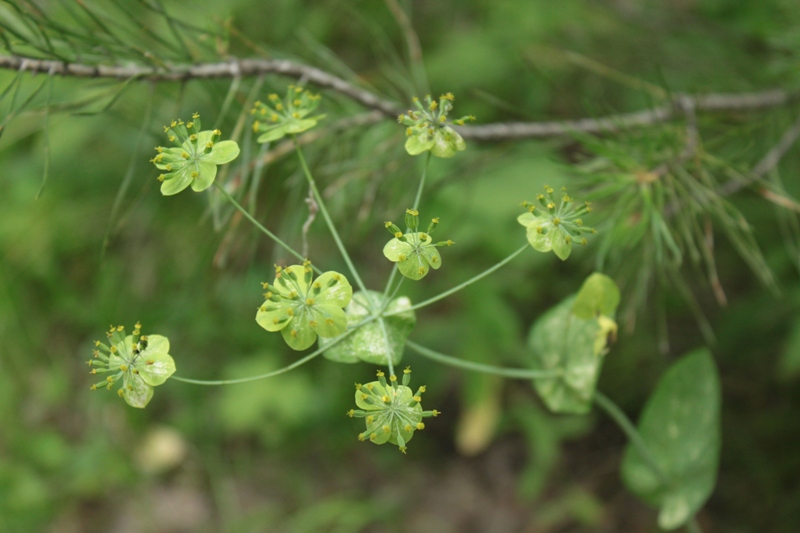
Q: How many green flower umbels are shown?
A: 8